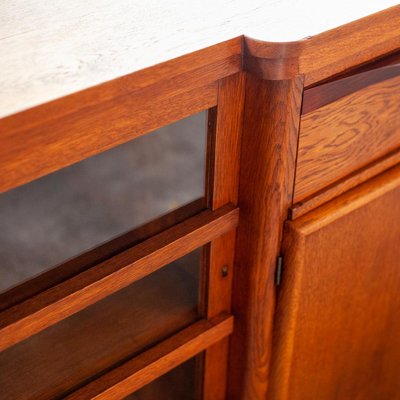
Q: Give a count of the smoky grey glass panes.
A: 3